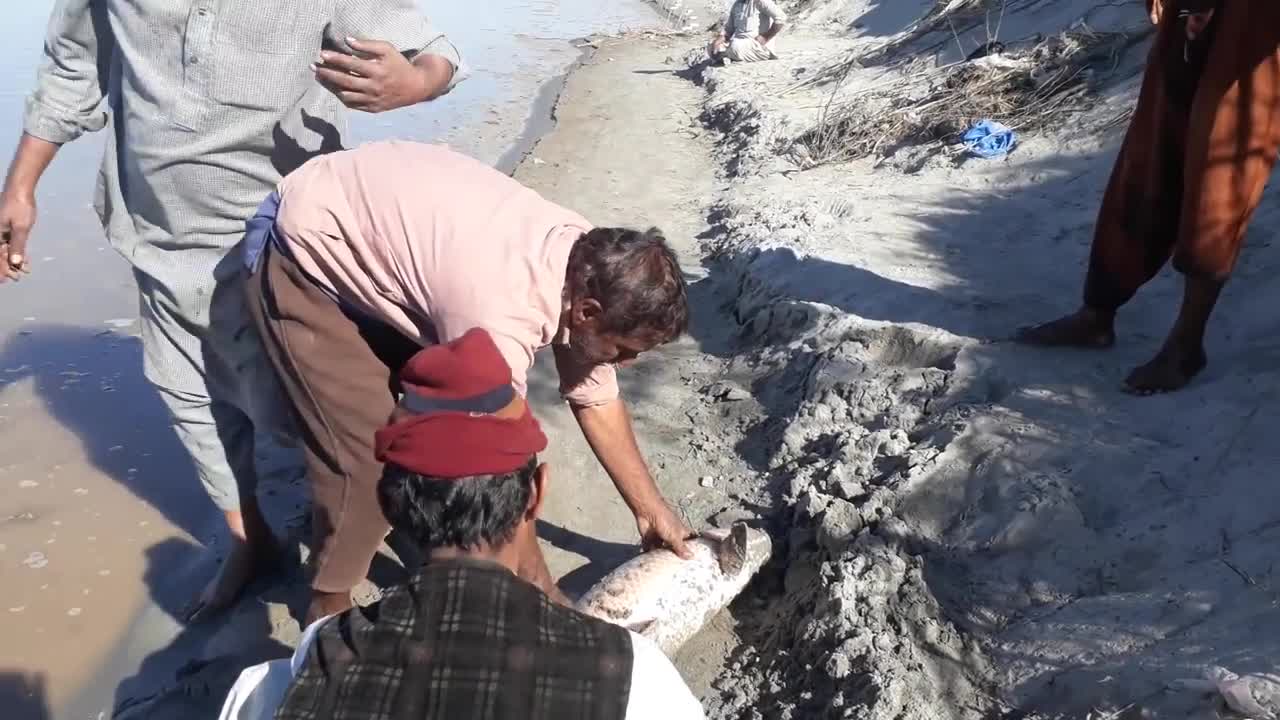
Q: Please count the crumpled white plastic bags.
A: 1